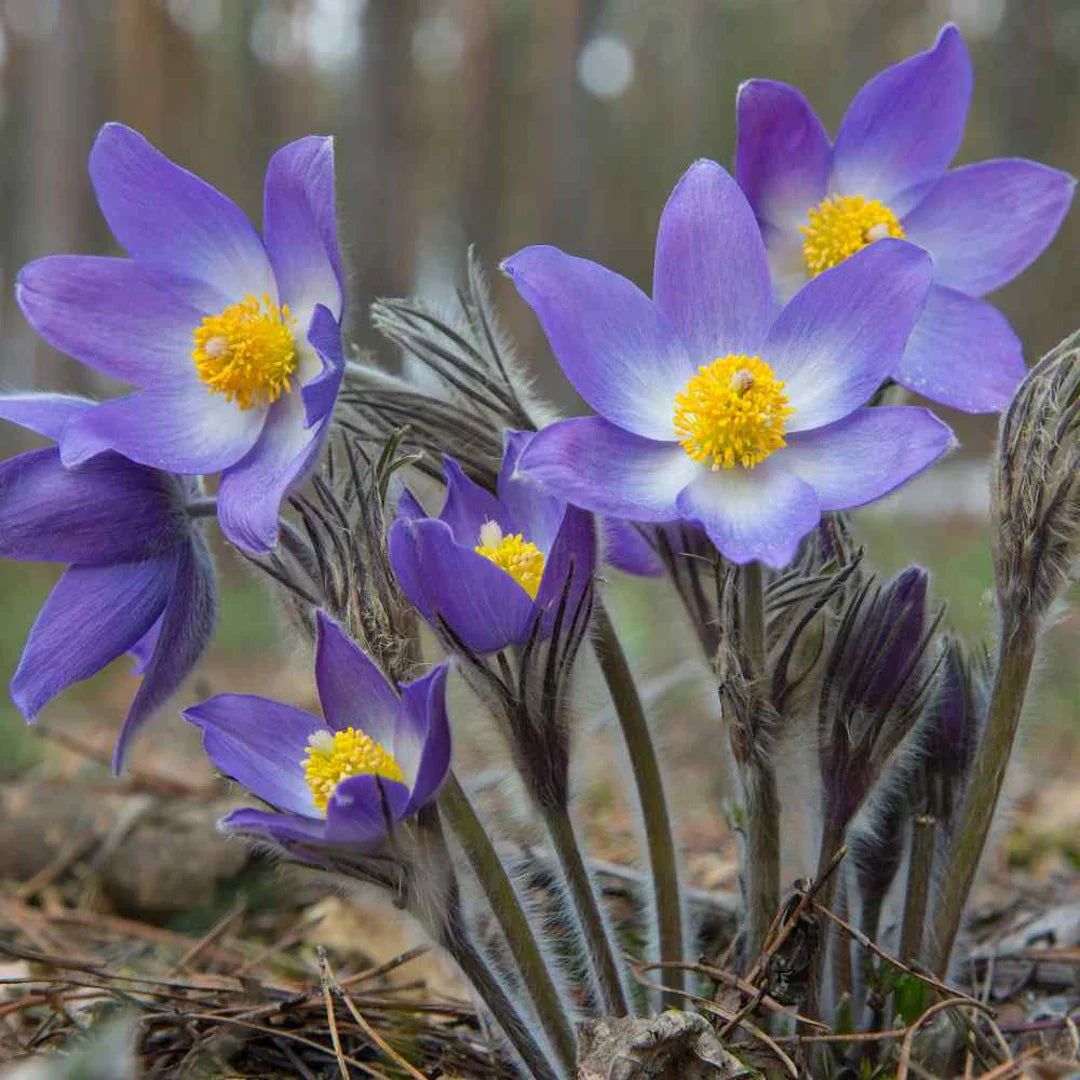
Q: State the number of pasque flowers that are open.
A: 6